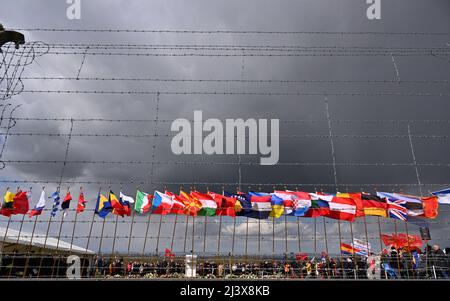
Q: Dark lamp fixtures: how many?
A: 1